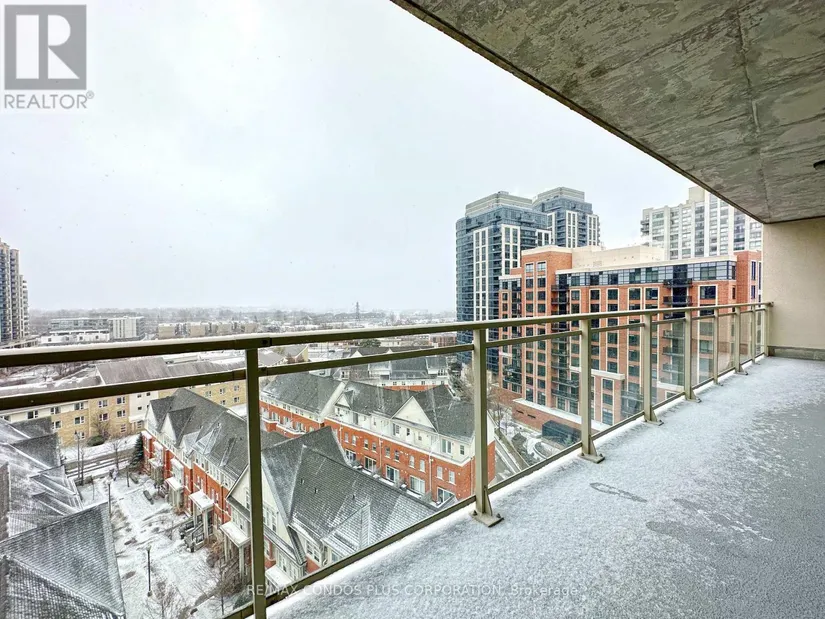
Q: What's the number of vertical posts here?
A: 9